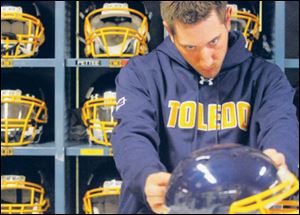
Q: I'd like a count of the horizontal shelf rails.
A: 2